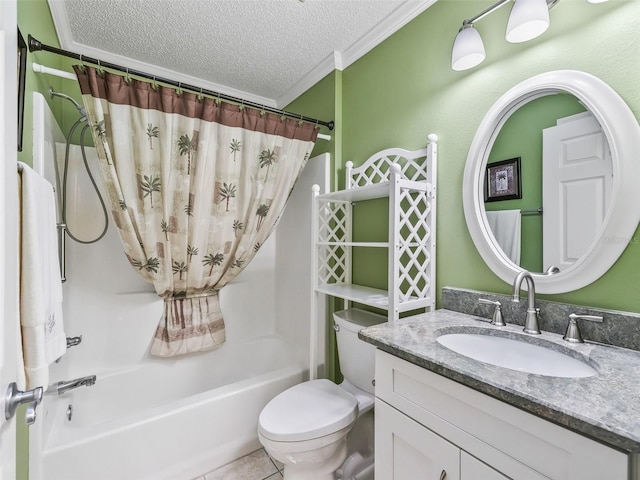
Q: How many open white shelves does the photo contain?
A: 3